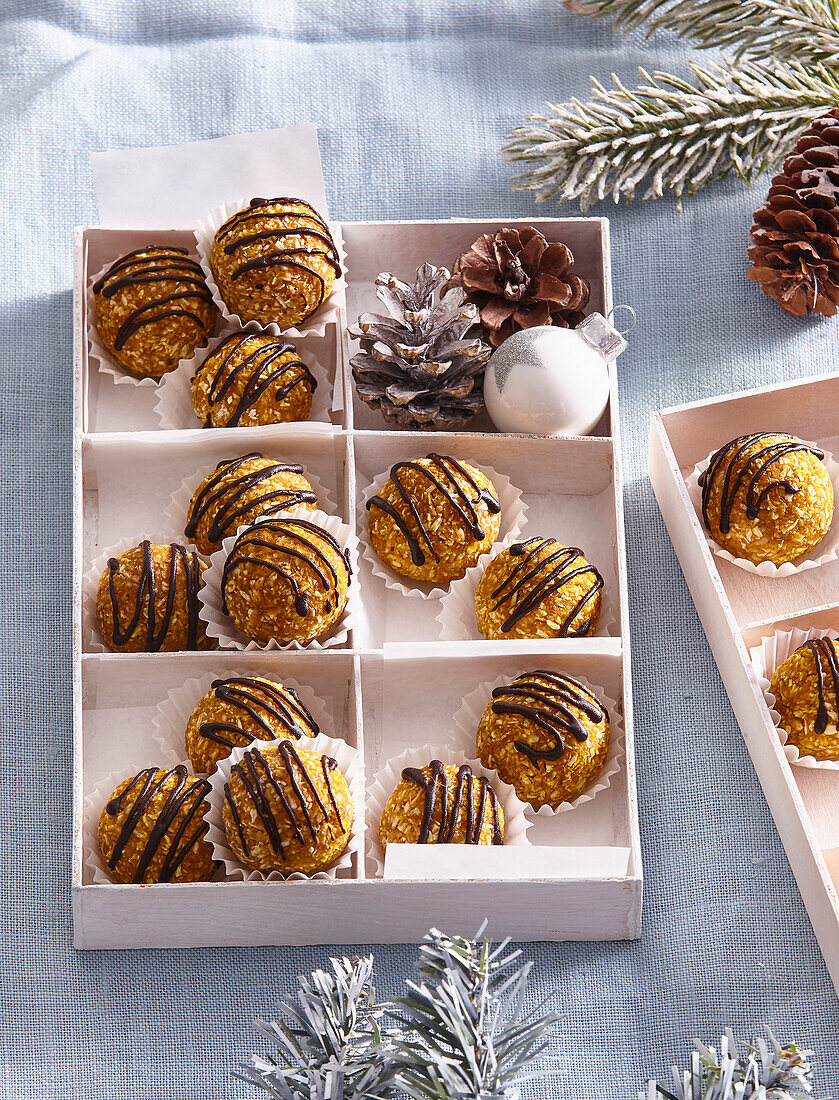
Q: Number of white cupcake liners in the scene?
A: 15